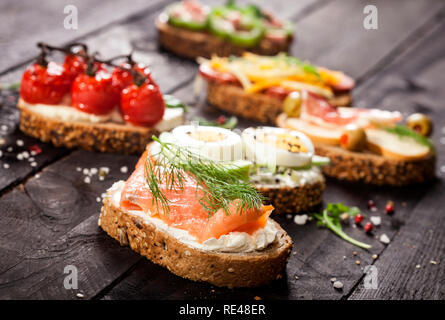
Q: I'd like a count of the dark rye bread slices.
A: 6